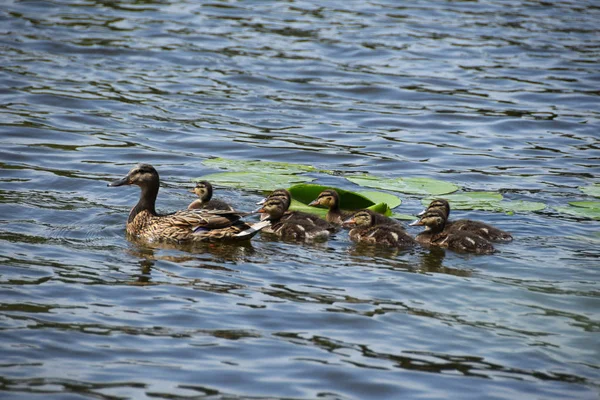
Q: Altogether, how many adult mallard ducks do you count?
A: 1